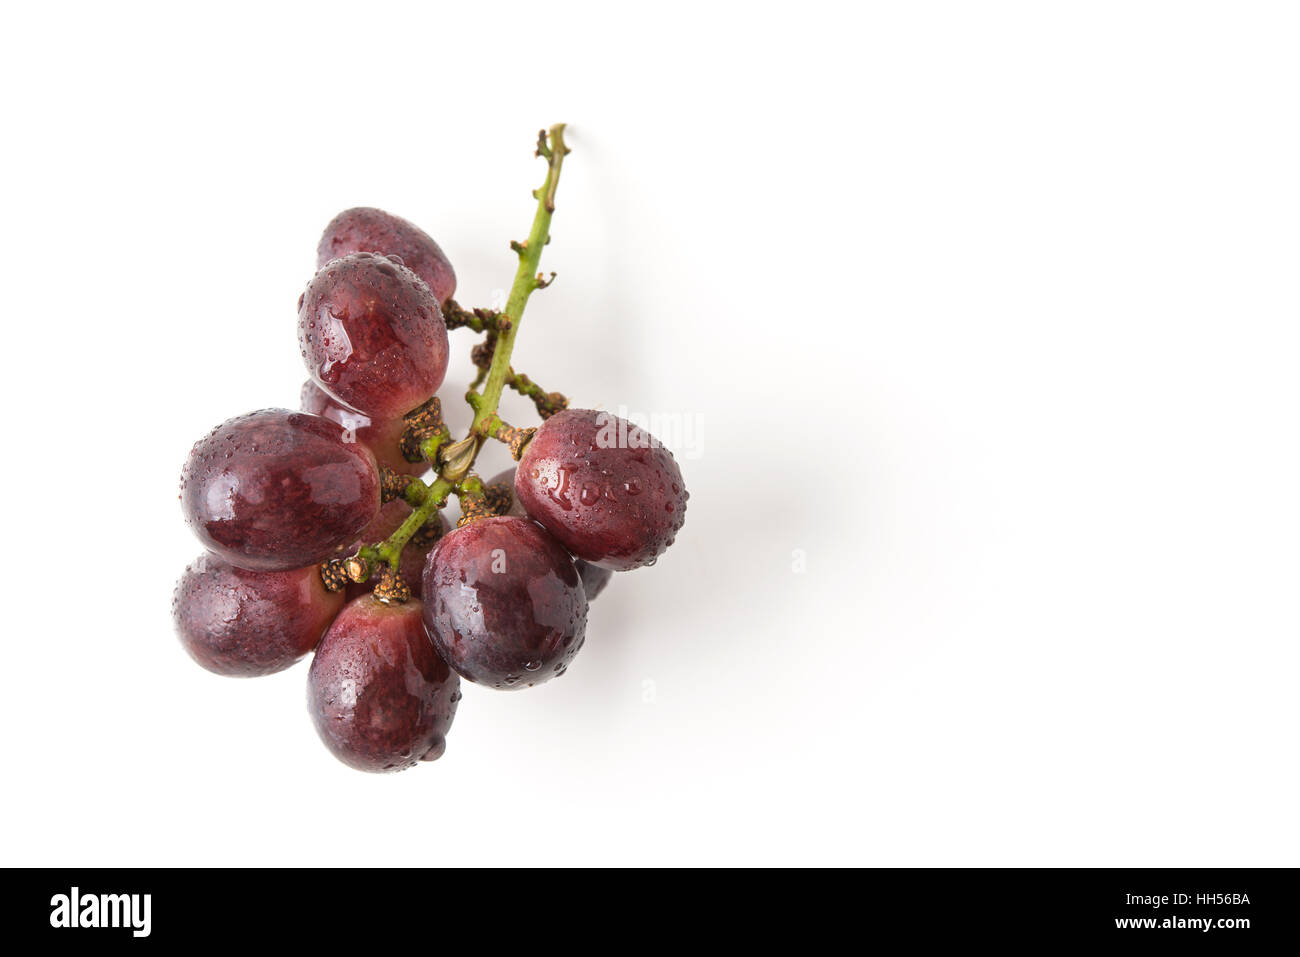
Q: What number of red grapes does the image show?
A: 10